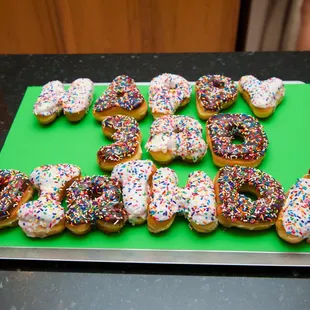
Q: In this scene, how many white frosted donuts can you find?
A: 8